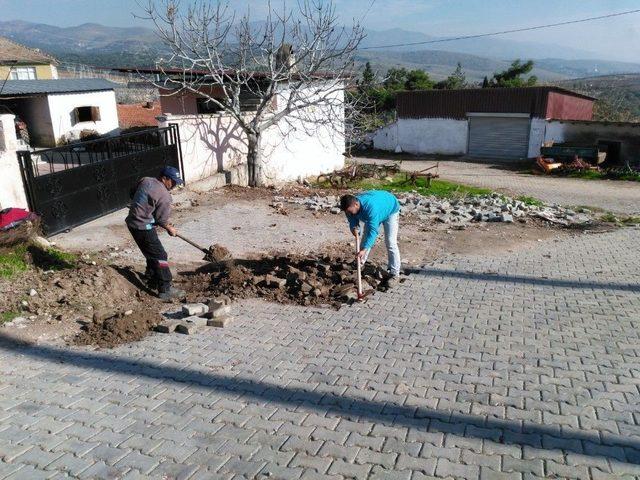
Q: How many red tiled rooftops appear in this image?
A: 1